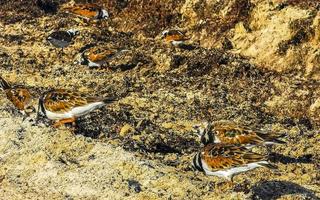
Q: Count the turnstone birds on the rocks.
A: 8